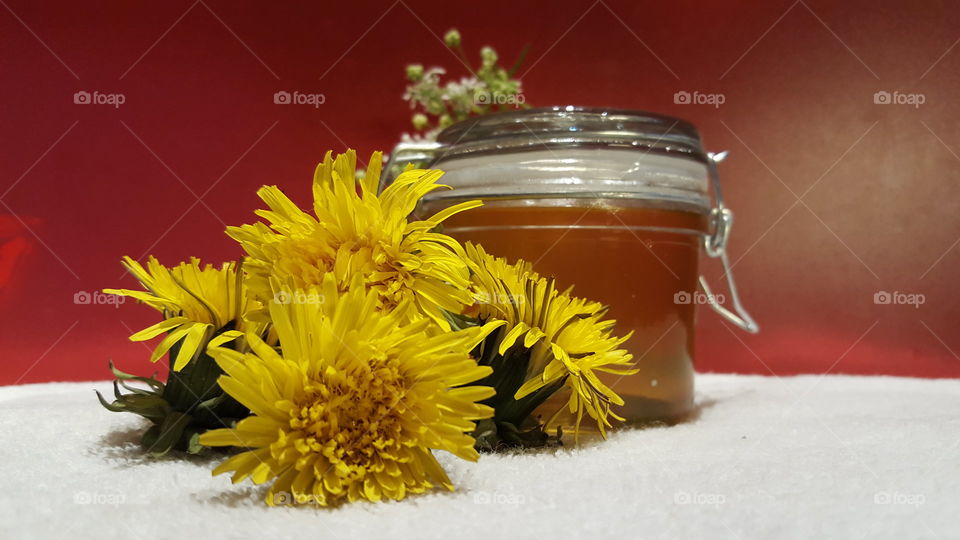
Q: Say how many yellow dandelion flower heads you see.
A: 4